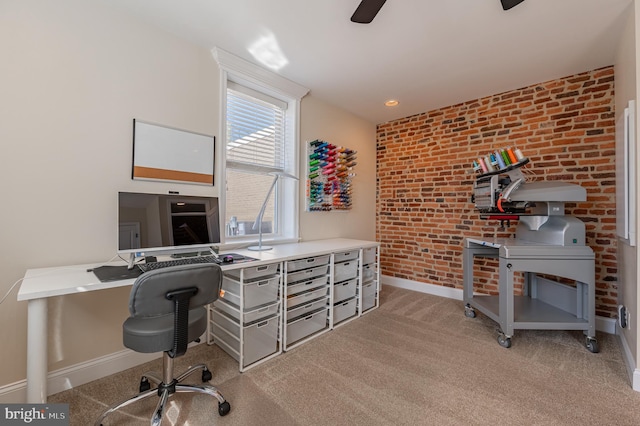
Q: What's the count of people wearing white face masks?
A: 0